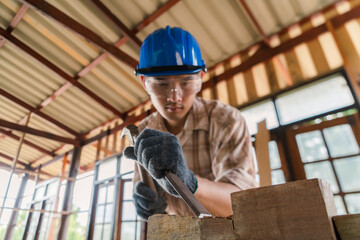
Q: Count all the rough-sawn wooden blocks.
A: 3